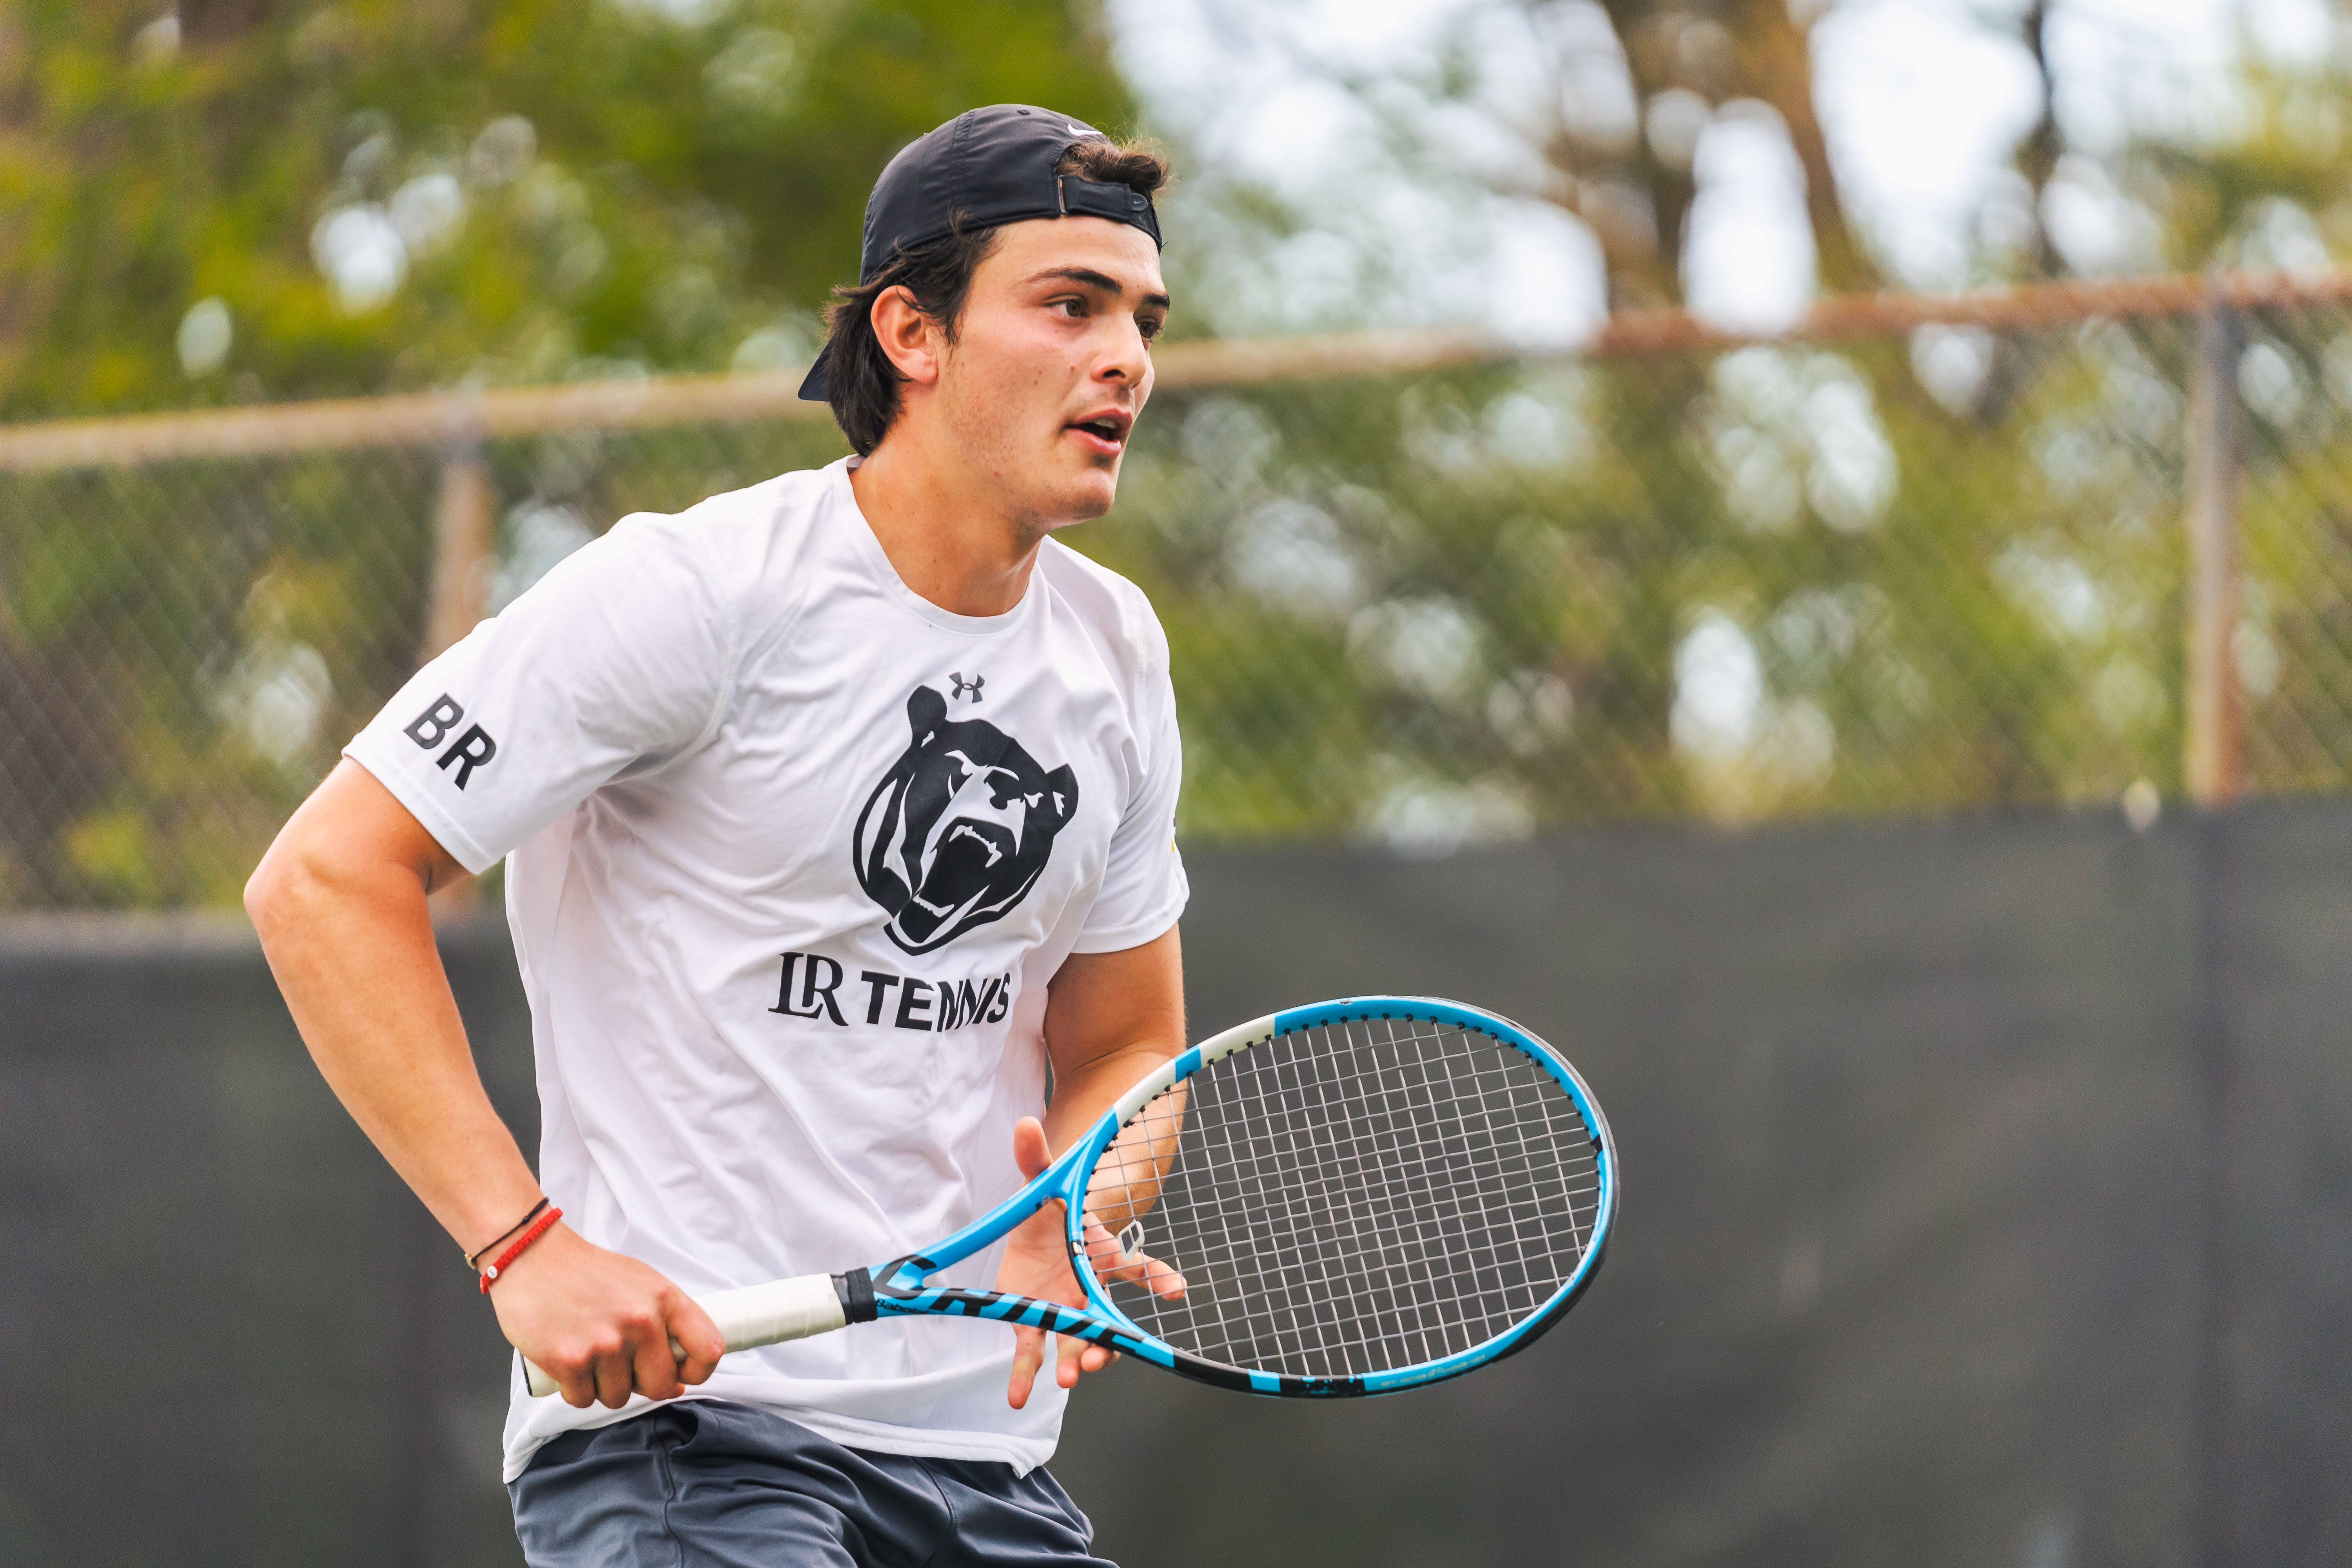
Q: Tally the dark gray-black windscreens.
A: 1